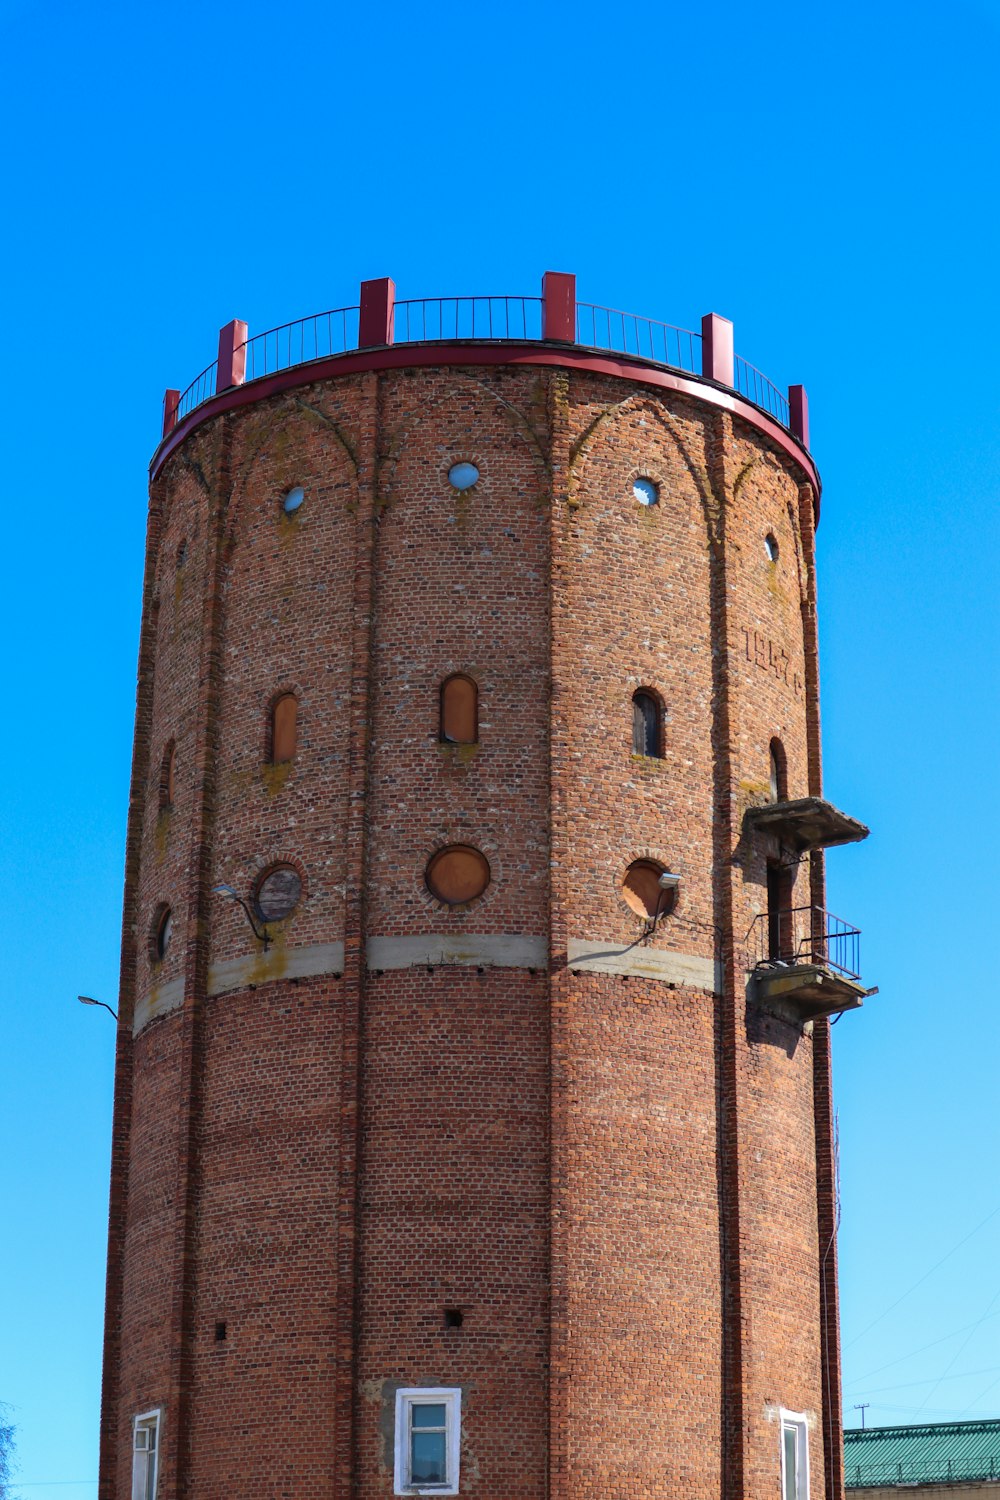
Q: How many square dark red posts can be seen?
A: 6